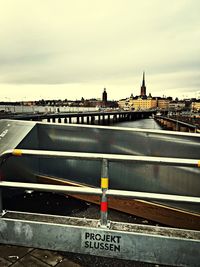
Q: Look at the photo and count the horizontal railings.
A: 2